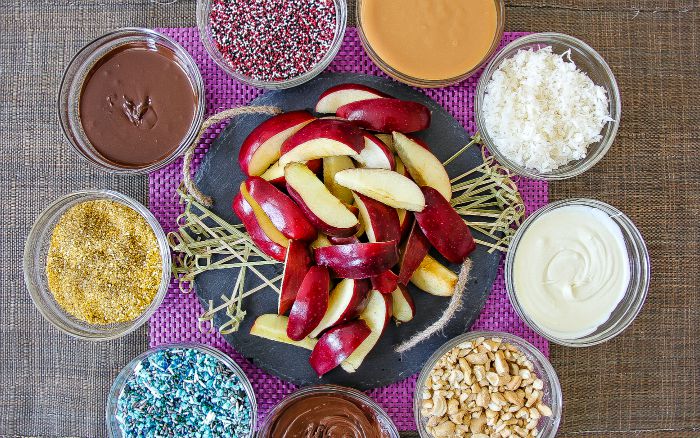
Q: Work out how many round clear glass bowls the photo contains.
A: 9